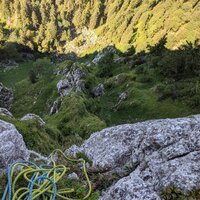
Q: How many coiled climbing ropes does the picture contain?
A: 2